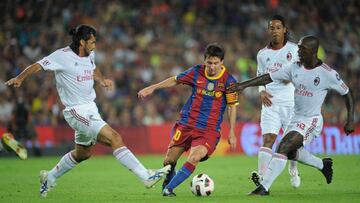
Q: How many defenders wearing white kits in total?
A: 3